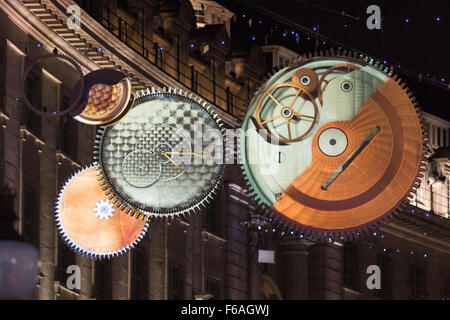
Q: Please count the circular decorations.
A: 5